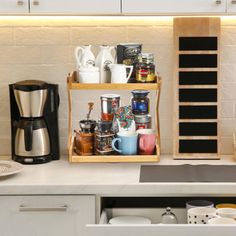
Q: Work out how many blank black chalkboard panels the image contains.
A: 7